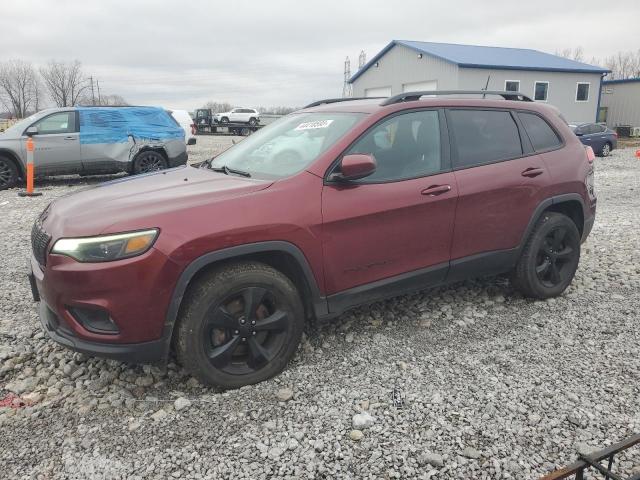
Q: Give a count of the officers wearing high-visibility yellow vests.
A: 0